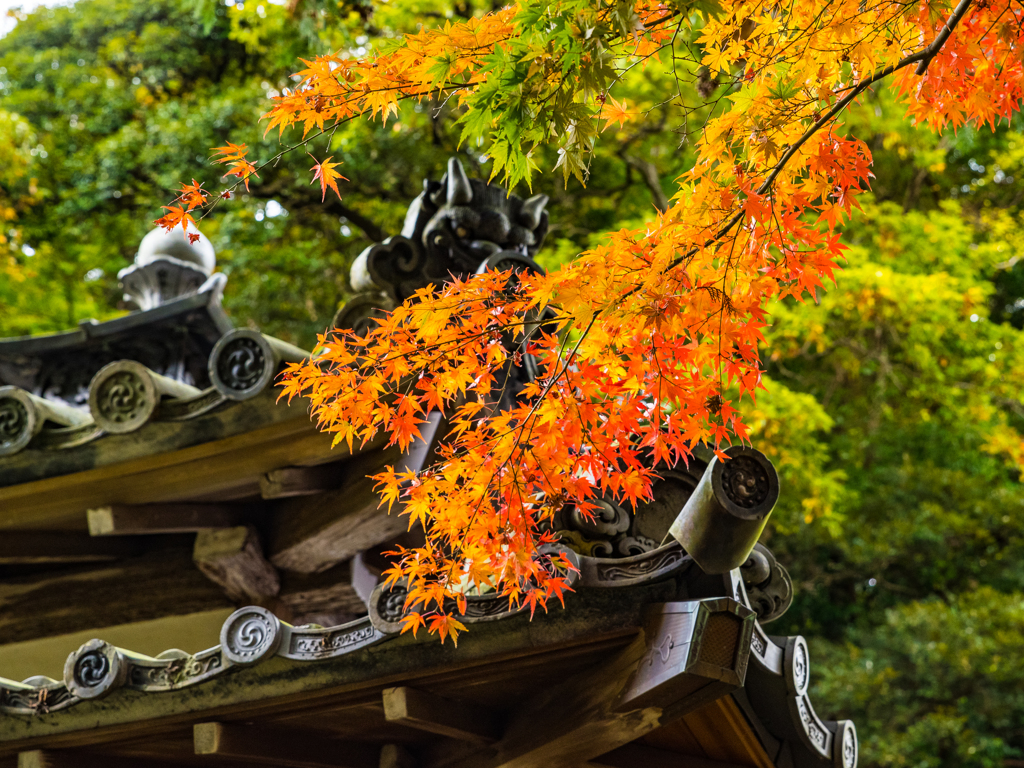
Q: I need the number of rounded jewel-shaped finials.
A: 1